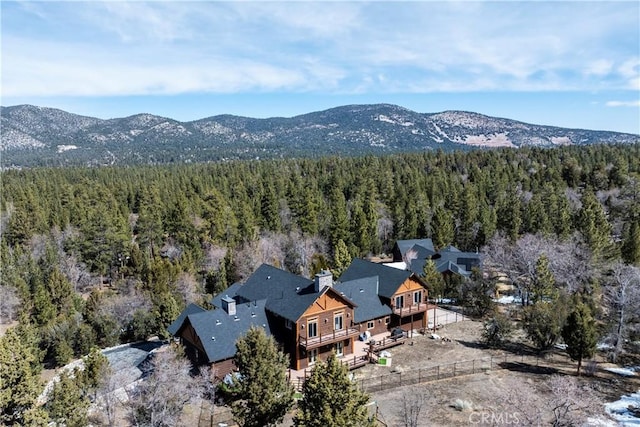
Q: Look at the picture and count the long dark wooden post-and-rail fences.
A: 1